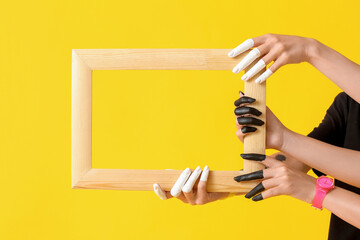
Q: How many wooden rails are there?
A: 4